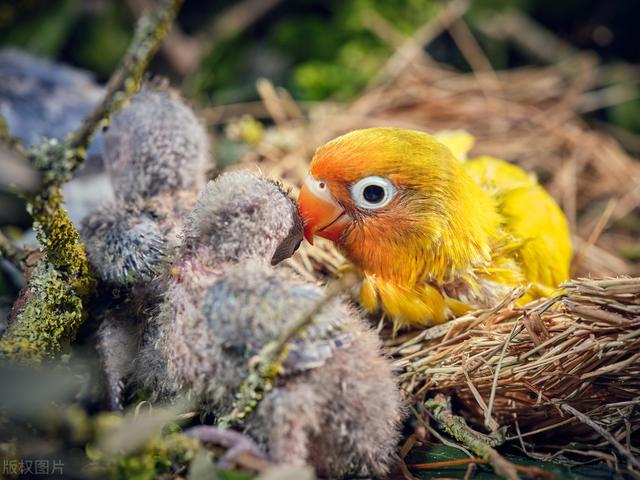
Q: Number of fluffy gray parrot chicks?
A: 2